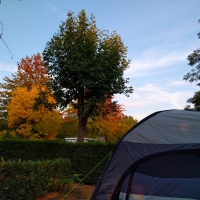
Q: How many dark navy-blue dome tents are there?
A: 1